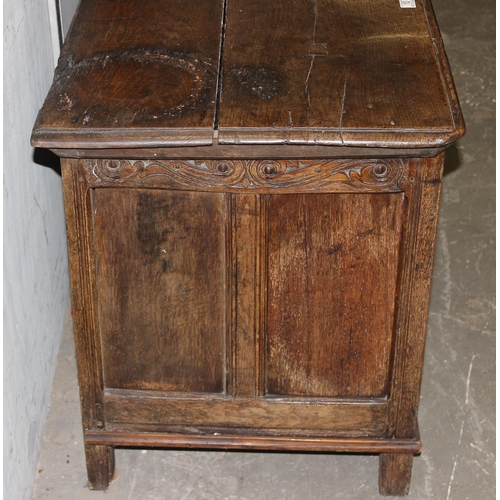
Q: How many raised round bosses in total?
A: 4